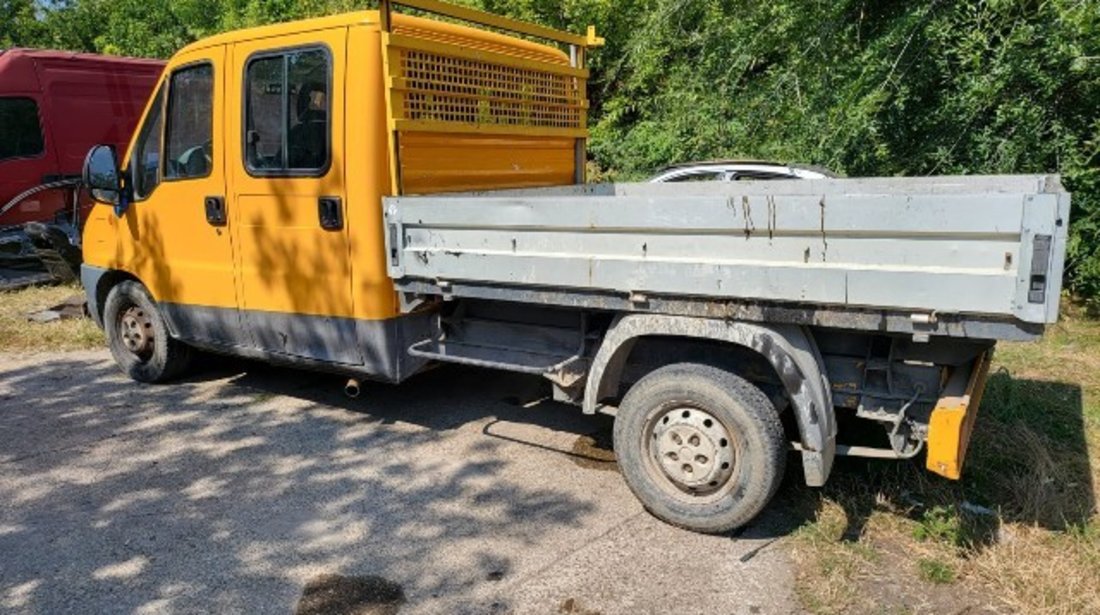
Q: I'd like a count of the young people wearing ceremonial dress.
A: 0